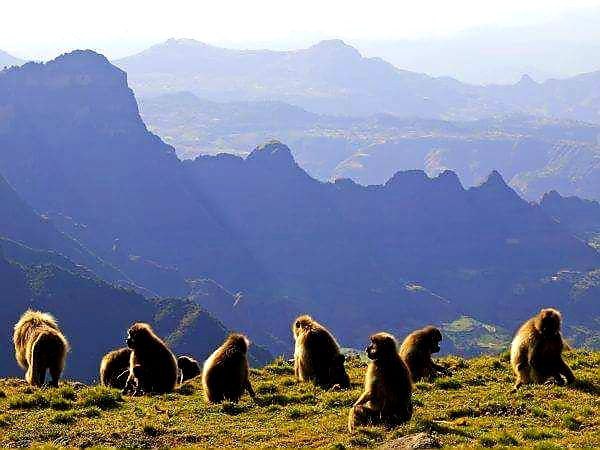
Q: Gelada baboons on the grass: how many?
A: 9